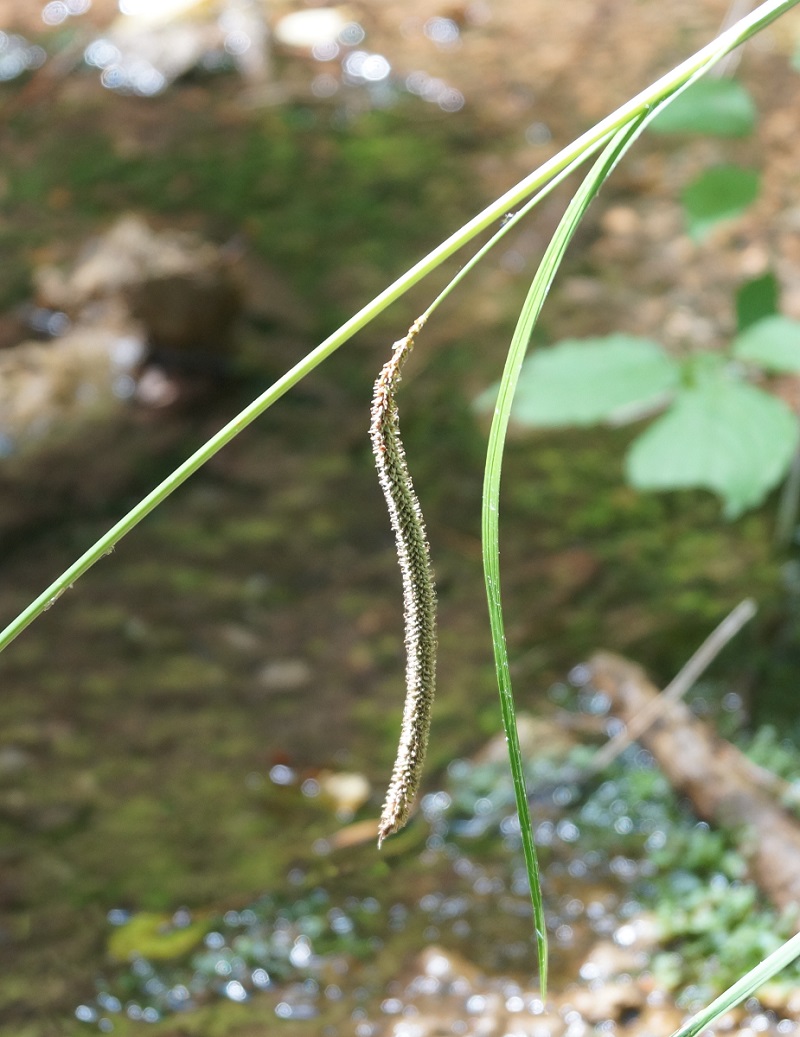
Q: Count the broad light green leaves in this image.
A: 3